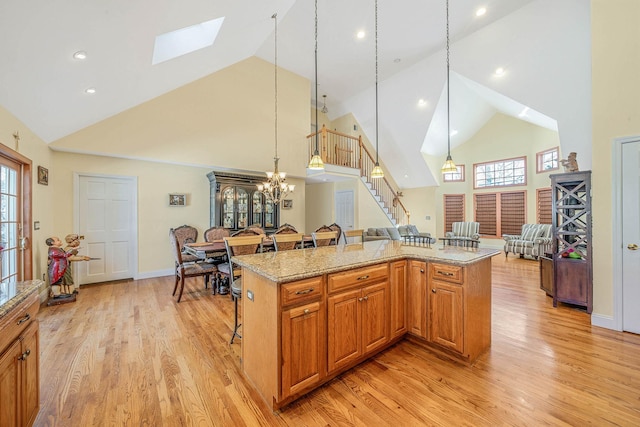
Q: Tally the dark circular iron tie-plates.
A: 0